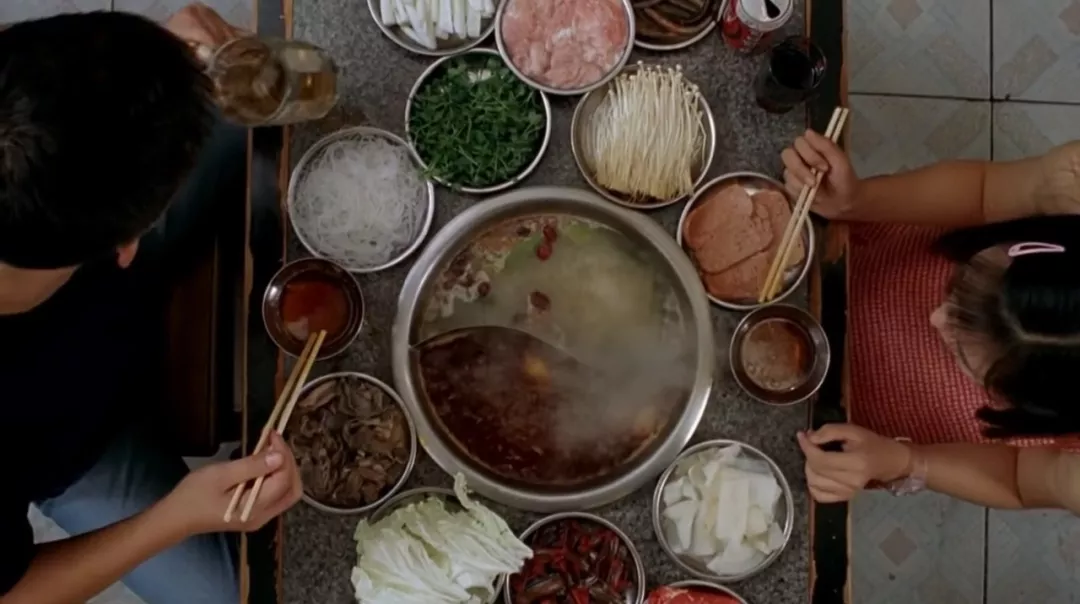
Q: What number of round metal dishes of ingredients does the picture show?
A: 12